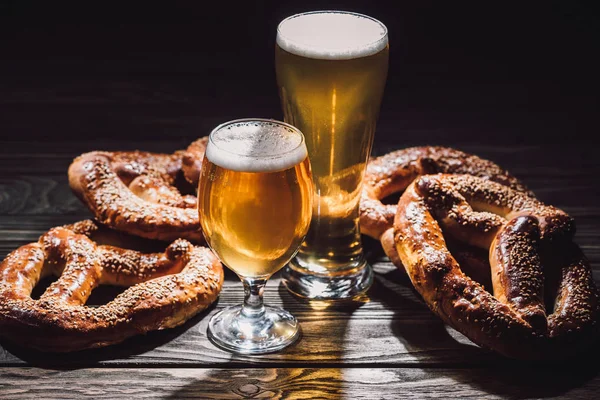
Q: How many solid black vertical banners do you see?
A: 0